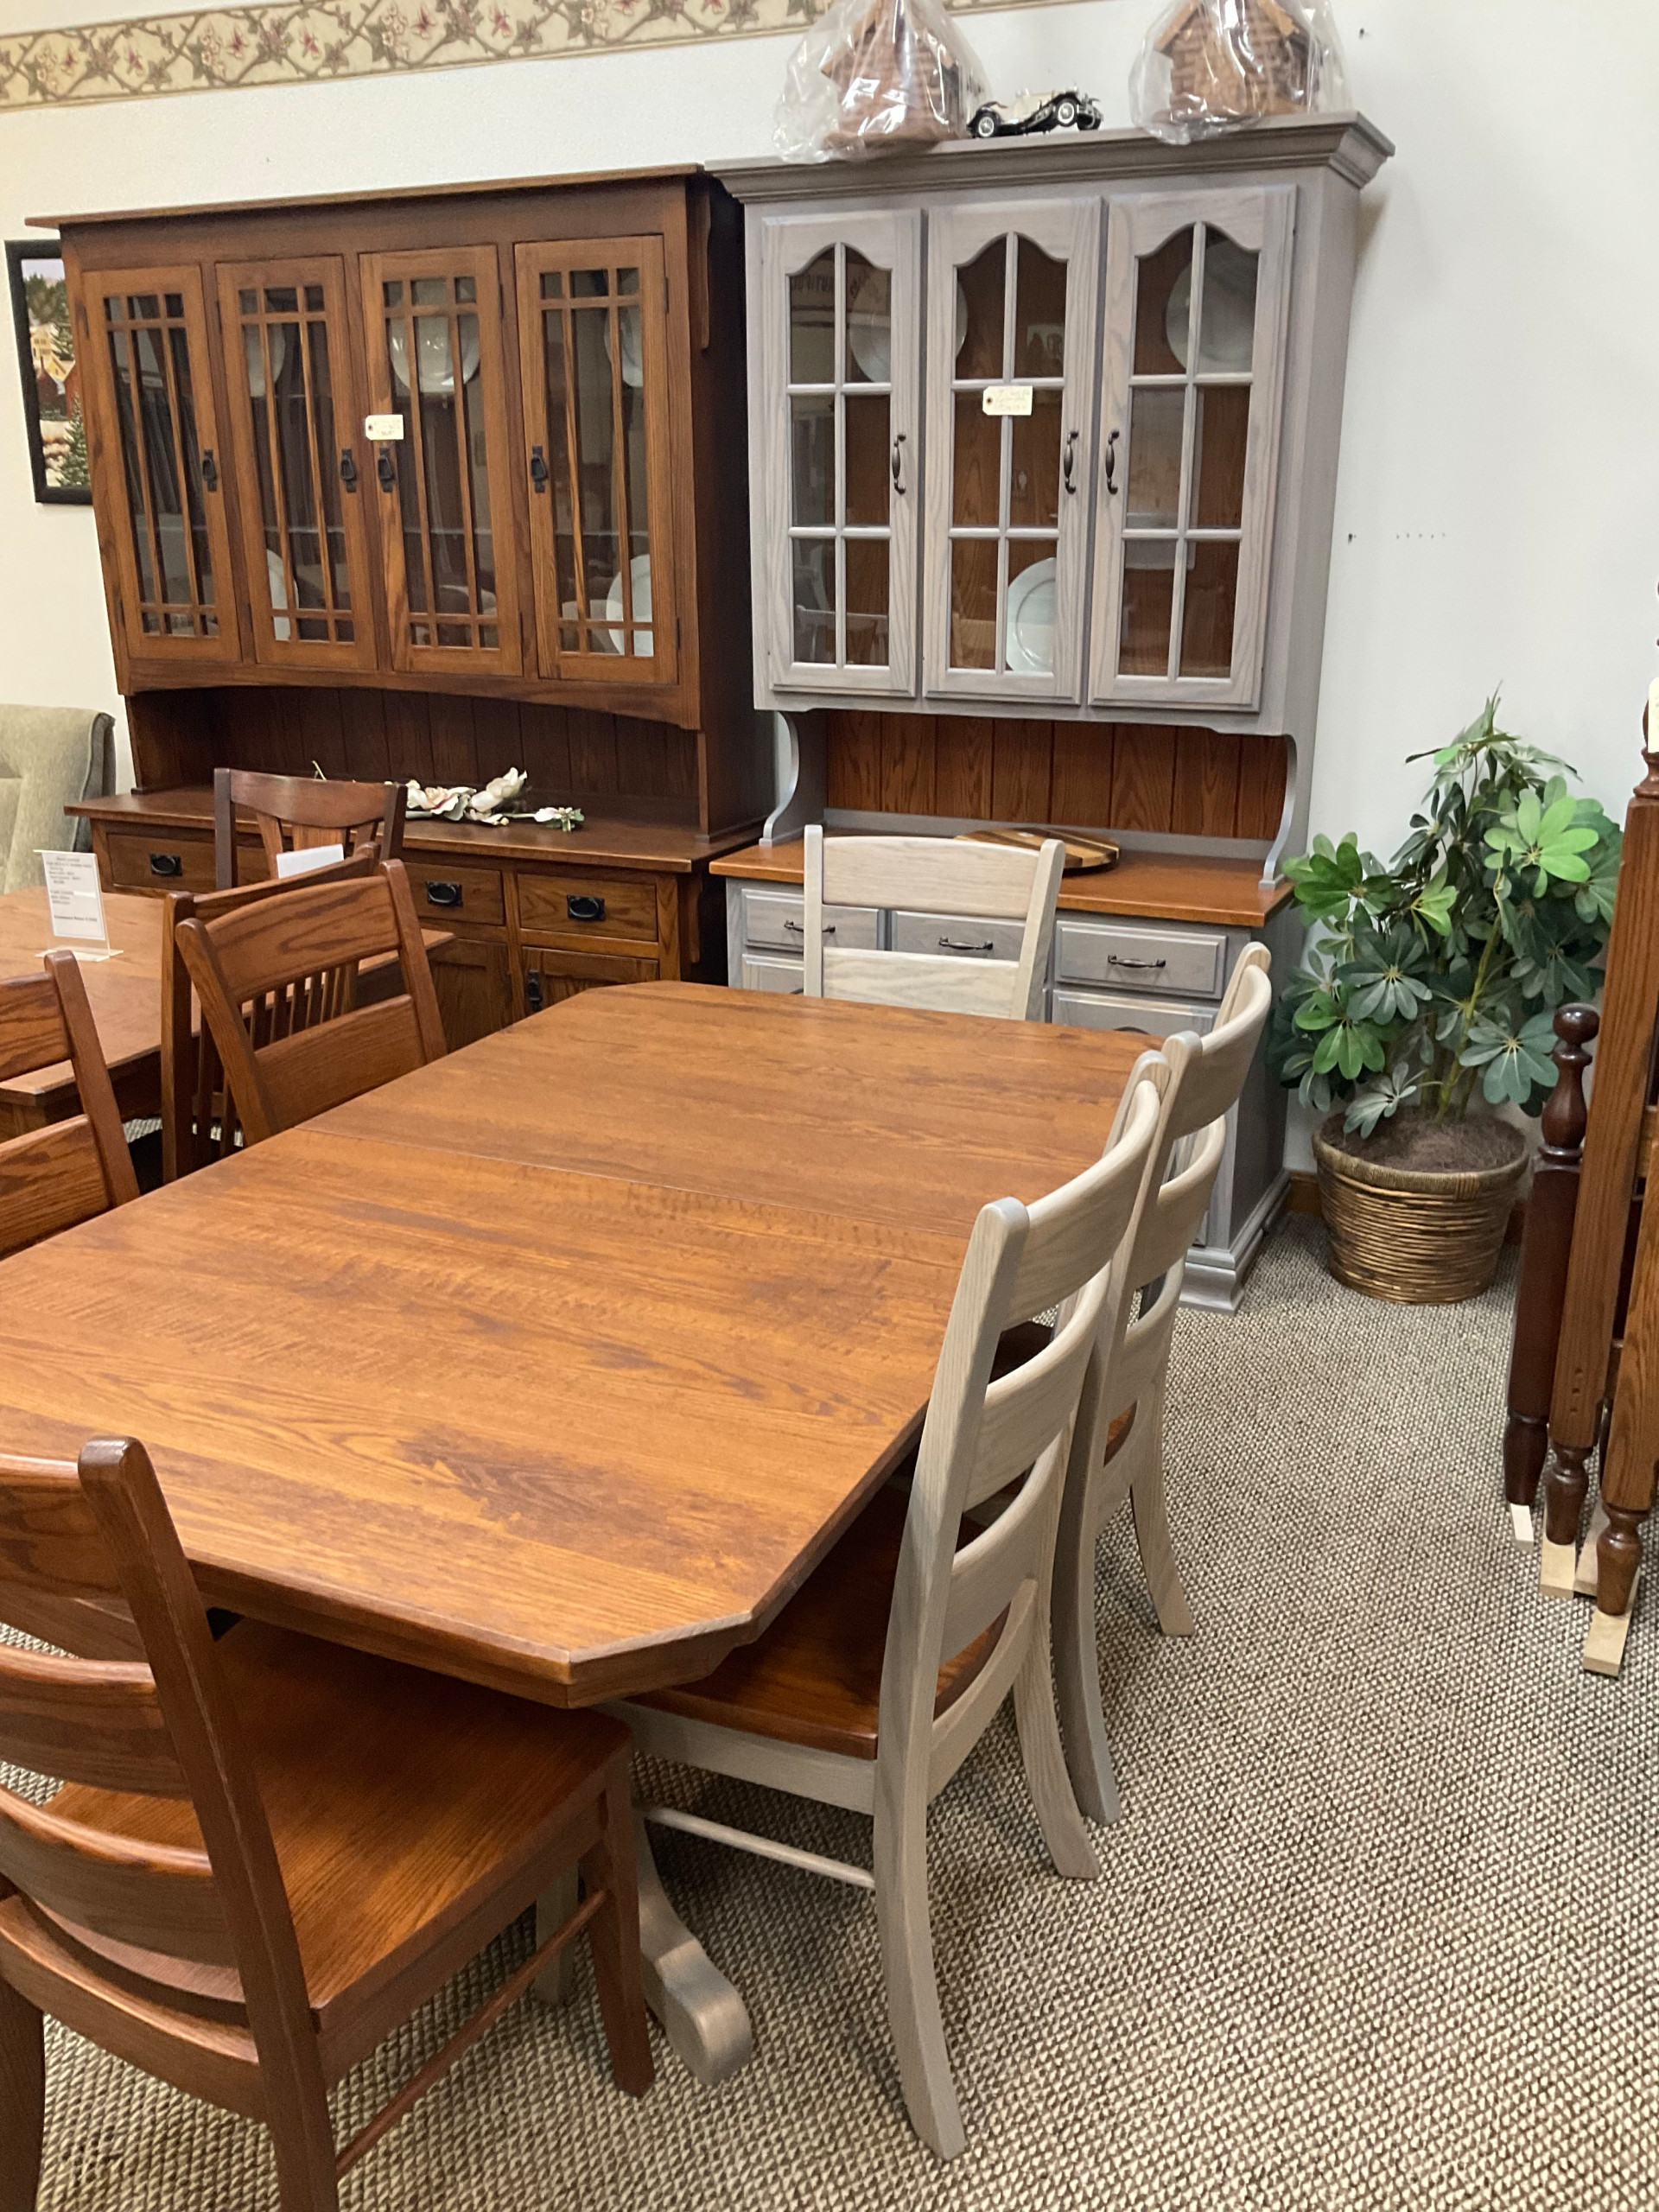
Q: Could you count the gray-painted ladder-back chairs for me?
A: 3